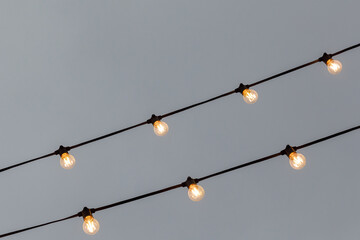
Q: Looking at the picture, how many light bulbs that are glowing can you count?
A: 7